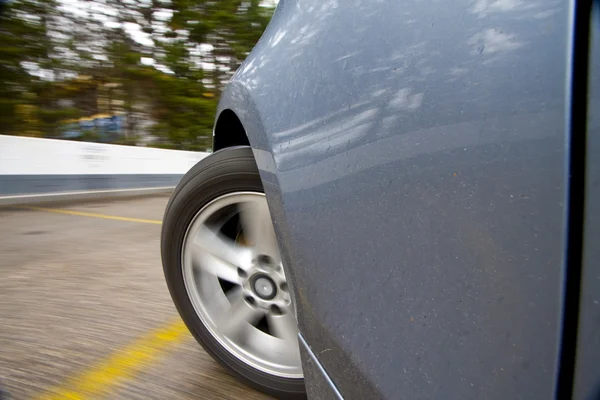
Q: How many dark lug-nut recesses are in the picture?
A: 5